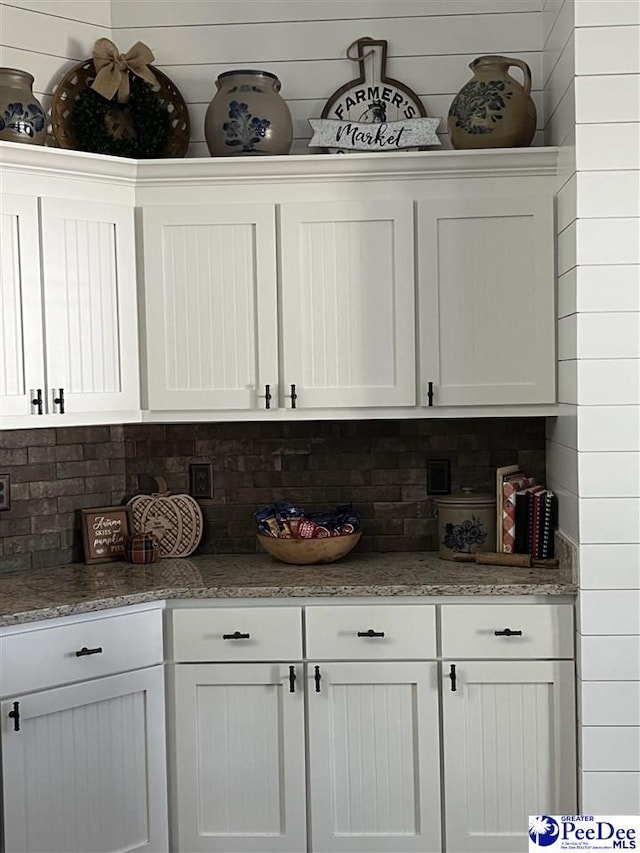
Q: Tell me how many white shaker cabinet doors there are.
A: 9